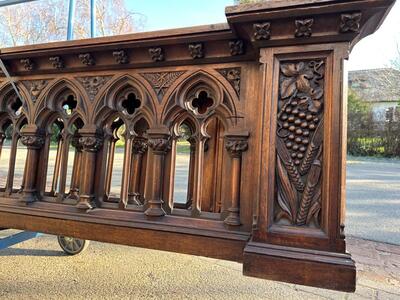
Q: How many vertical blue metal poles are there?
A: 2